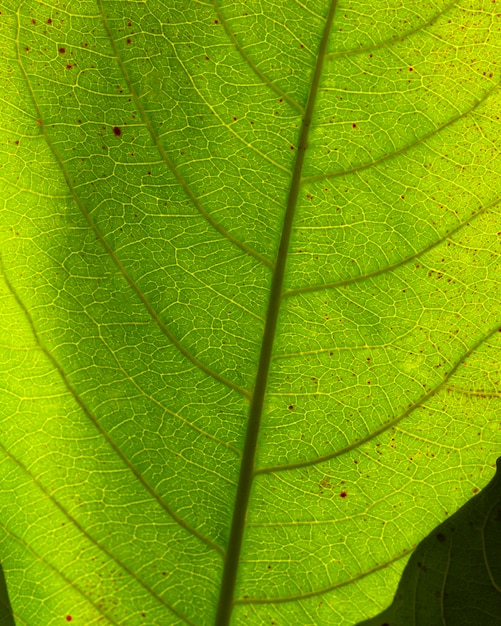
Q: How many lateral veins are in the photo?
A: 11